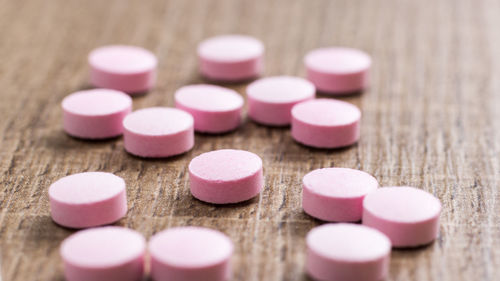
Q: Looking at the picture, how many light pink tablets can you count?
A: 15